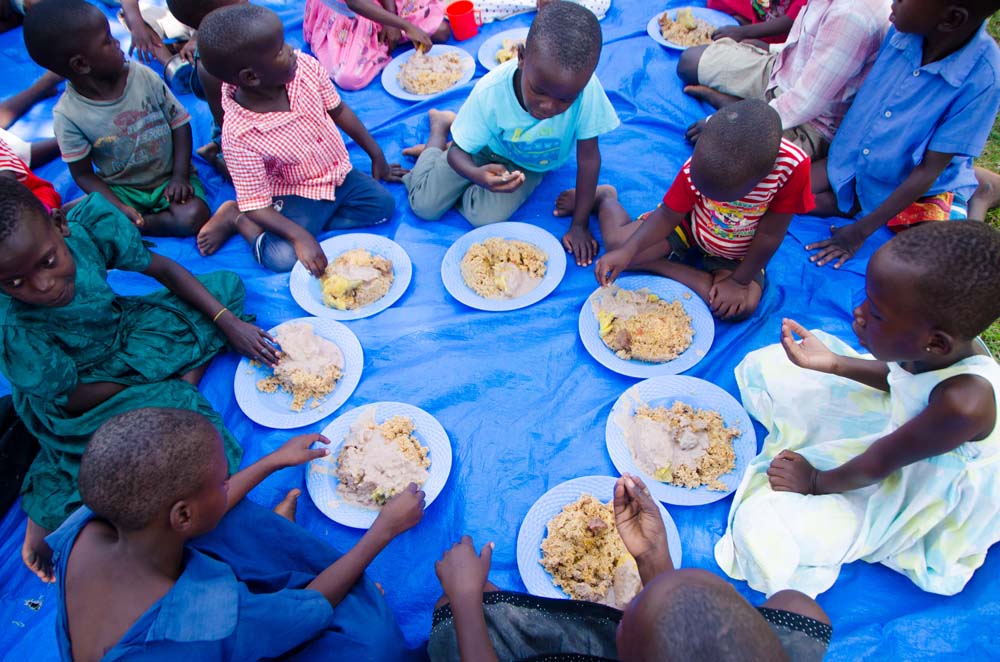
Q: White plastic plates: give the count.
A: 10